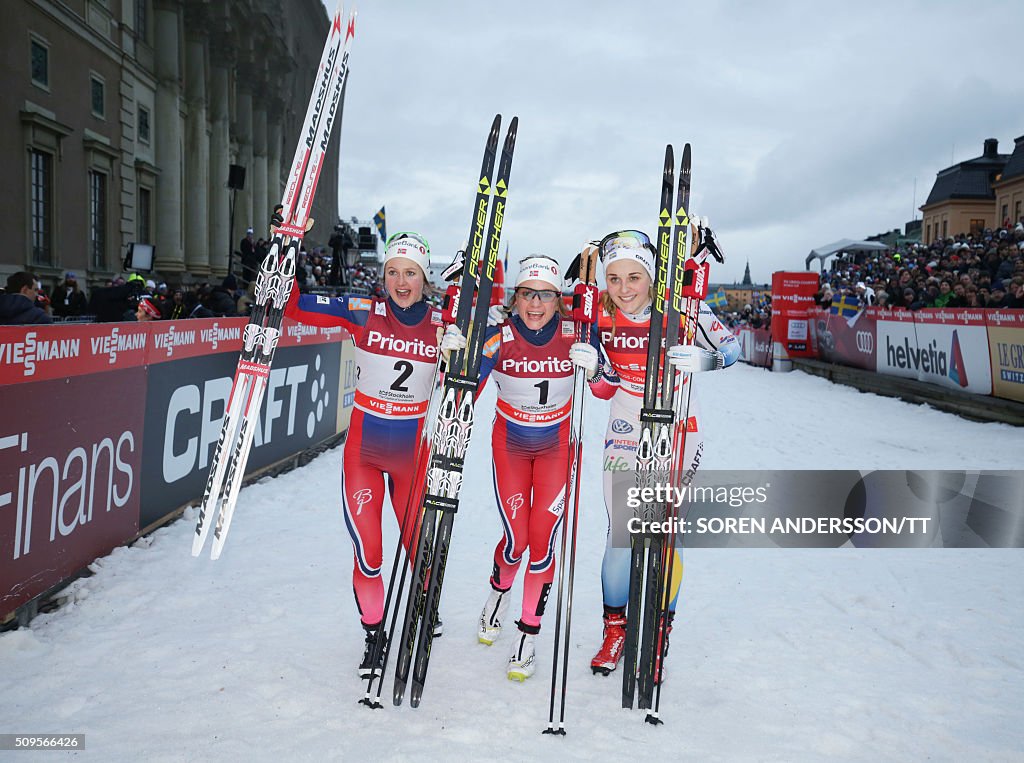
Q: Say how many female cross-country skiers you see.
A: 3